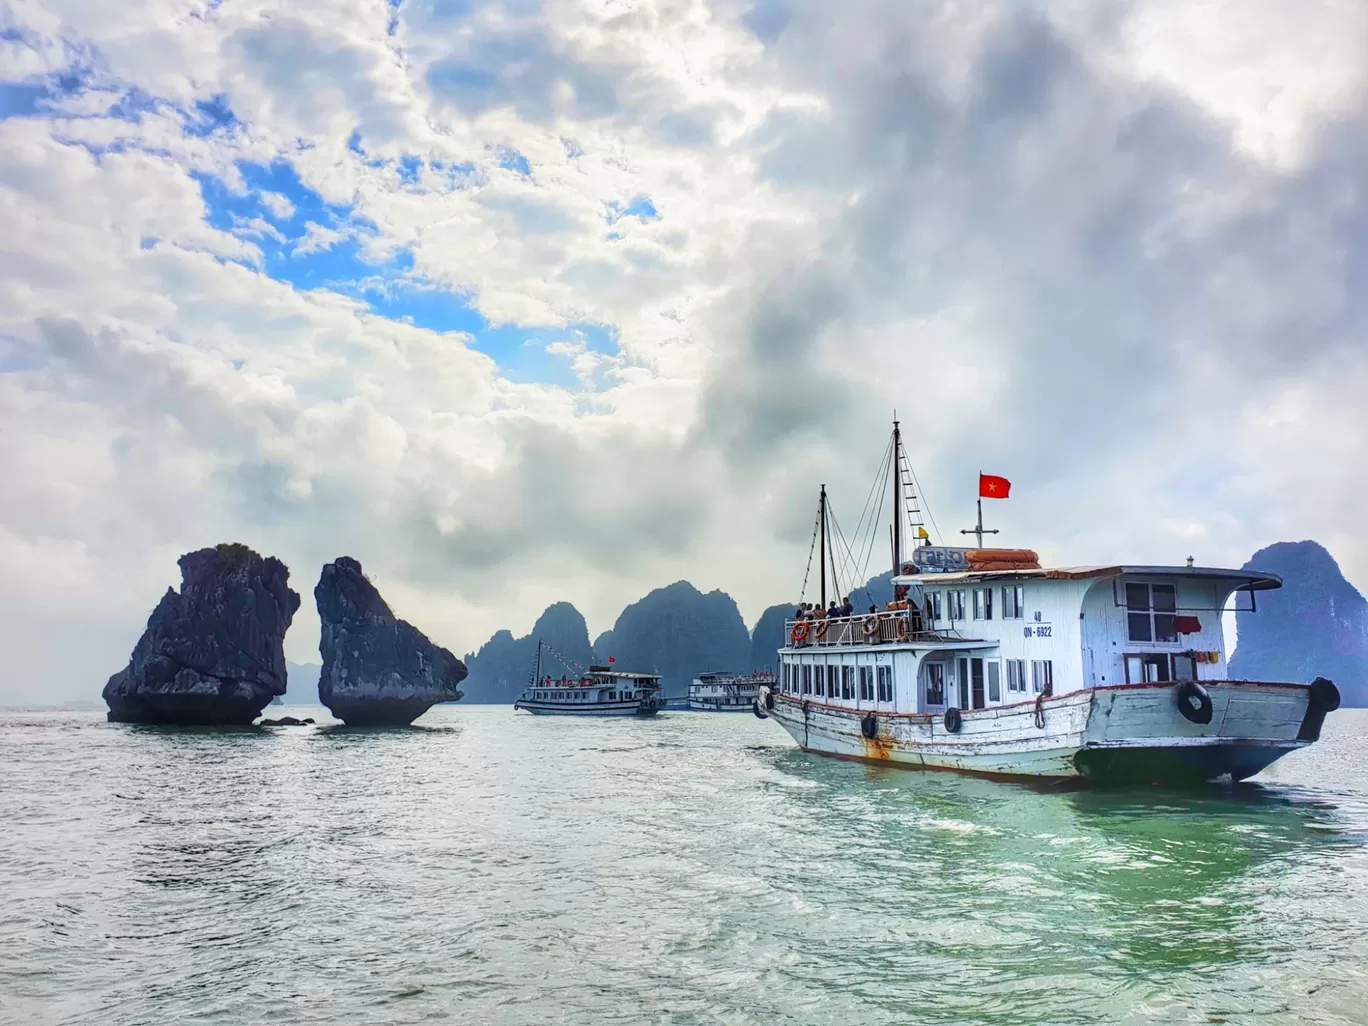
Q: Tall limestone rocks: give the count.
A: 2